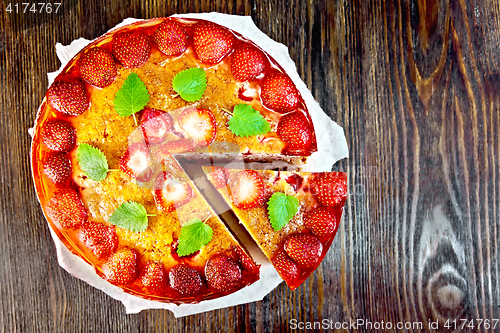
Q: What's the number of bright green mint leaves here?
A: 7